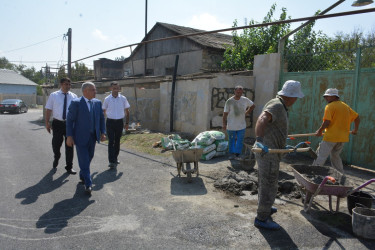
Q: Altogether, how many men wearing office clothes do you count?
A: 3